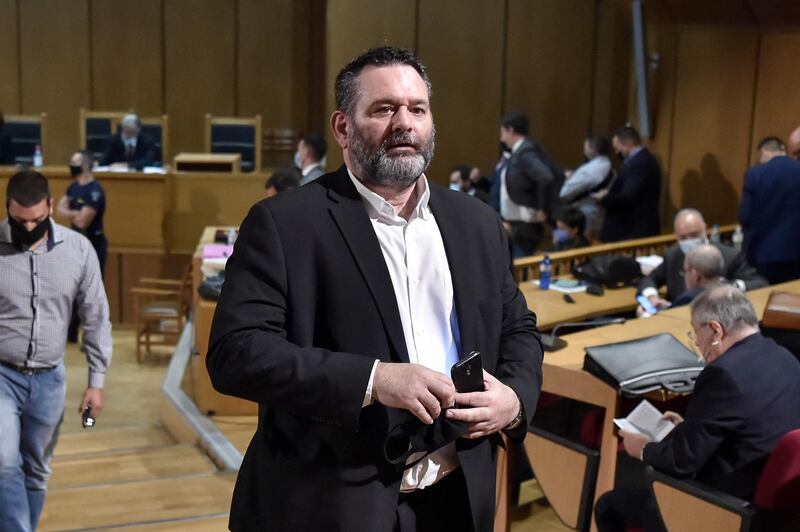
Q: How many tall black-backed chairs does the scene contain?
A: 4